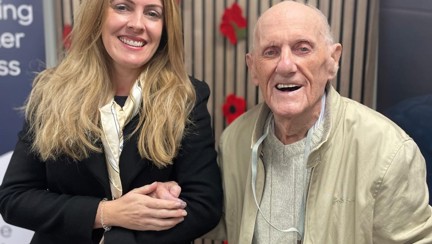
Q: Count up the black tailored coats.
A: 1